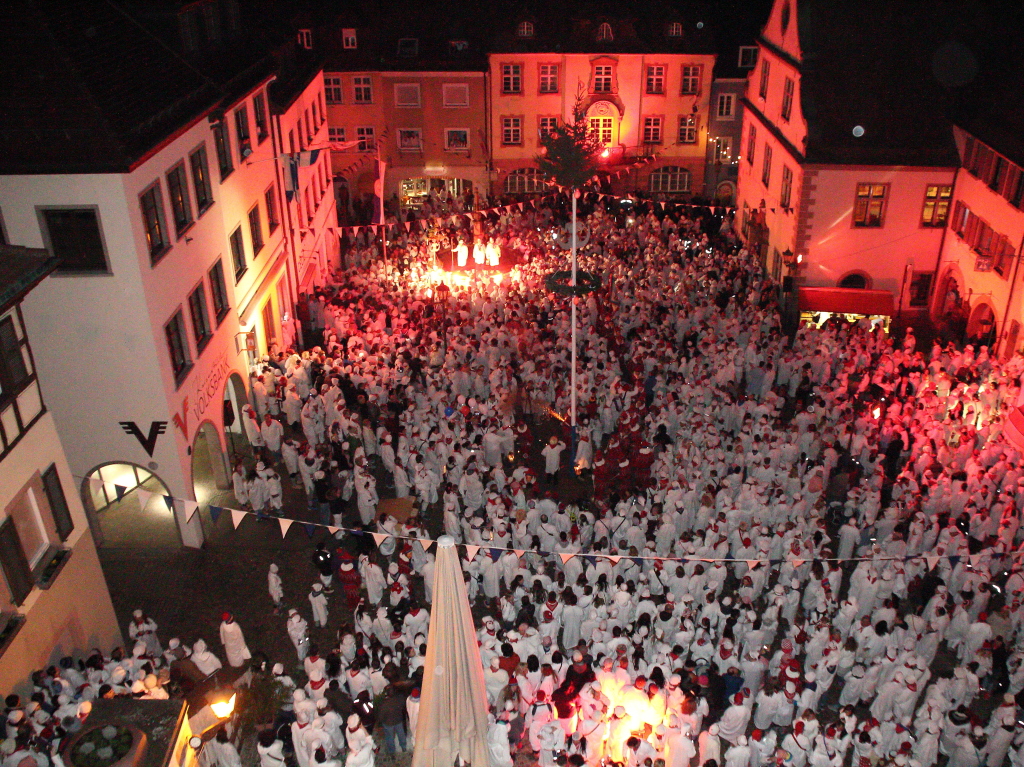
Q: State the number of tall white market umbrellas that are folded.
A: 1